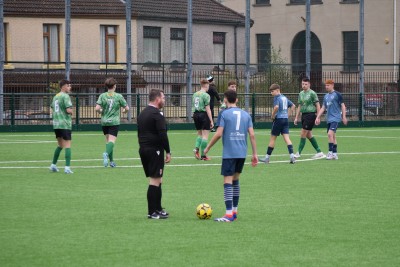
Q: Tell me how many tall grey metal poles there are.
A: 7